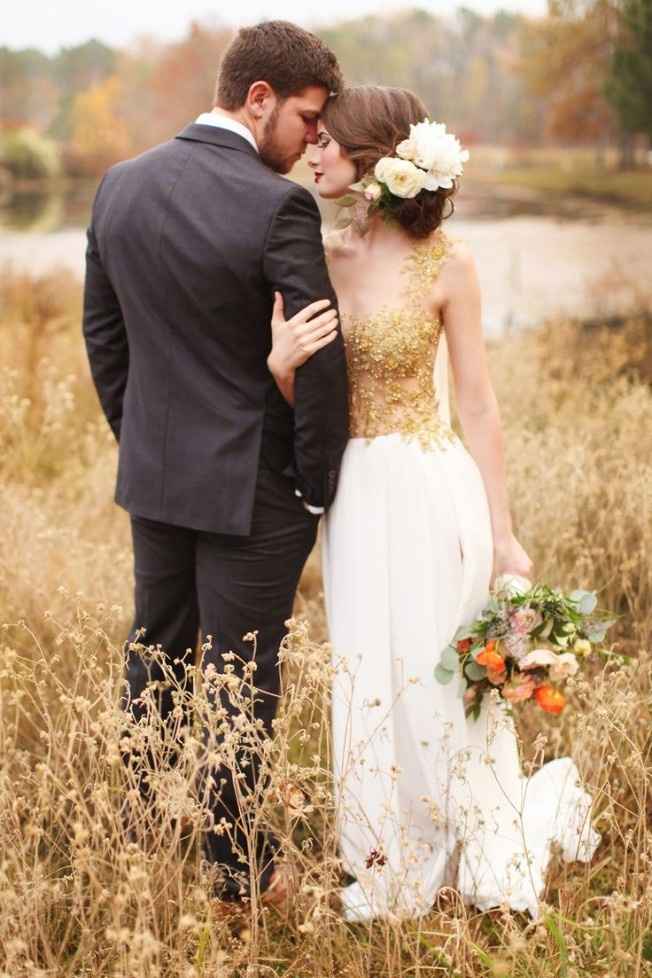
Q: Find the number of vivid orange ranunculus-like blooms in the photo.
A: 2